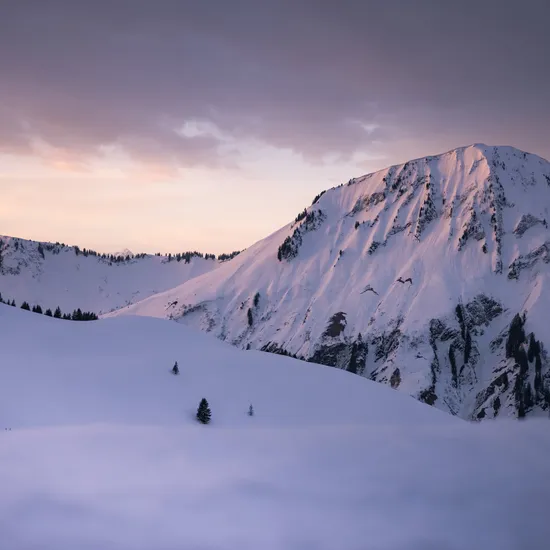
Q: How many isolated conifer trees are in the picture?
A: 3